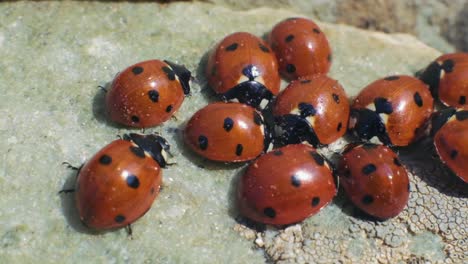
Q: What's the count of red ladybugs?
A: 11